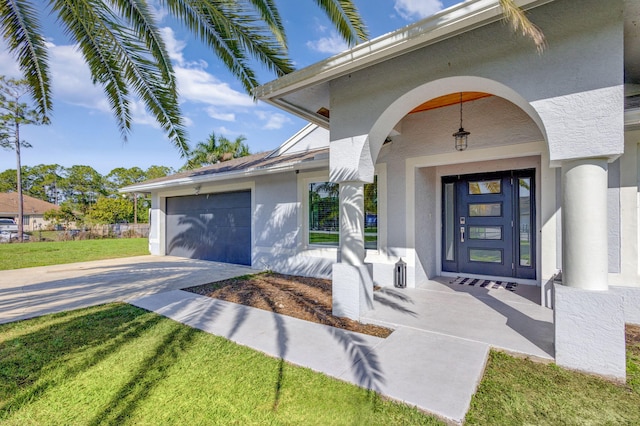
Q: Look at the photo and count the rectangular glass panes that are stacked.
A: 4